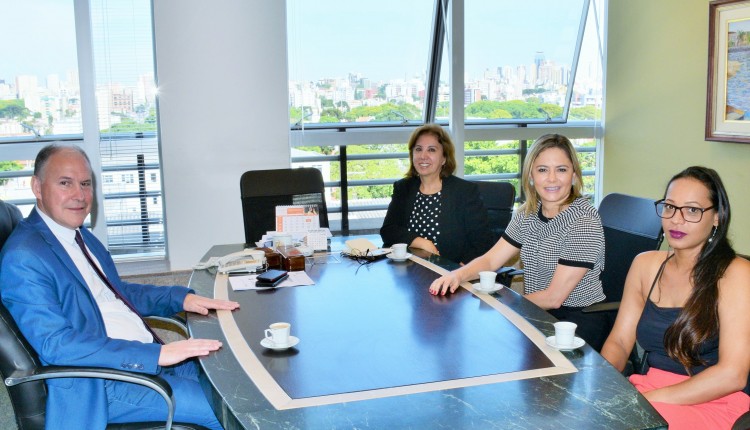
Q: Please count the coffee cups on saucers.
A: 4